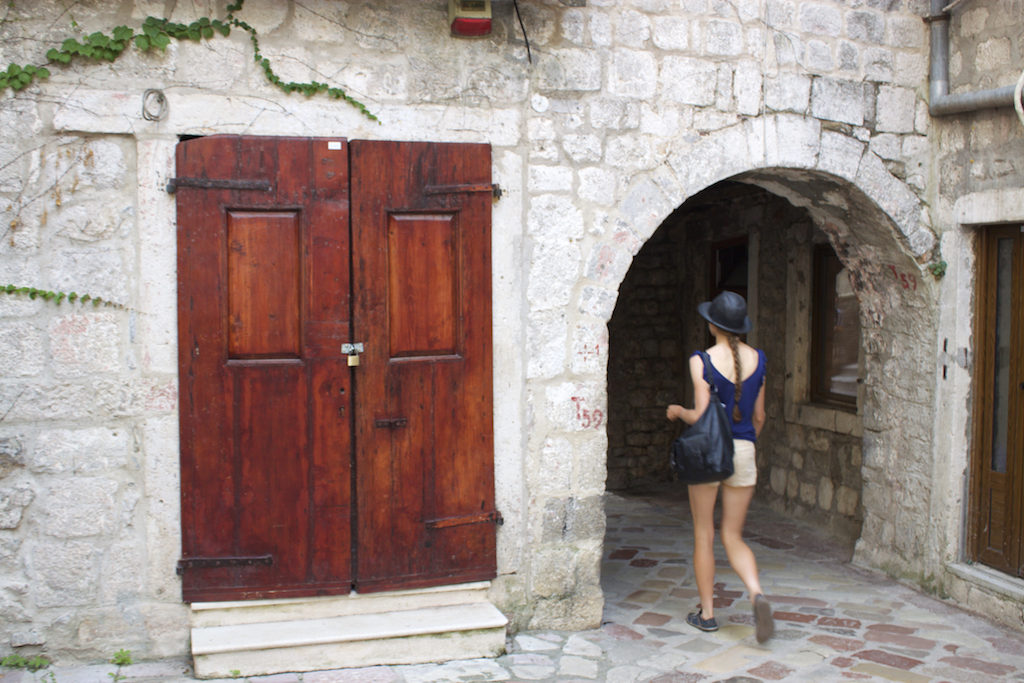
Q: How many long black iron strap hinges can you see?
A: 4